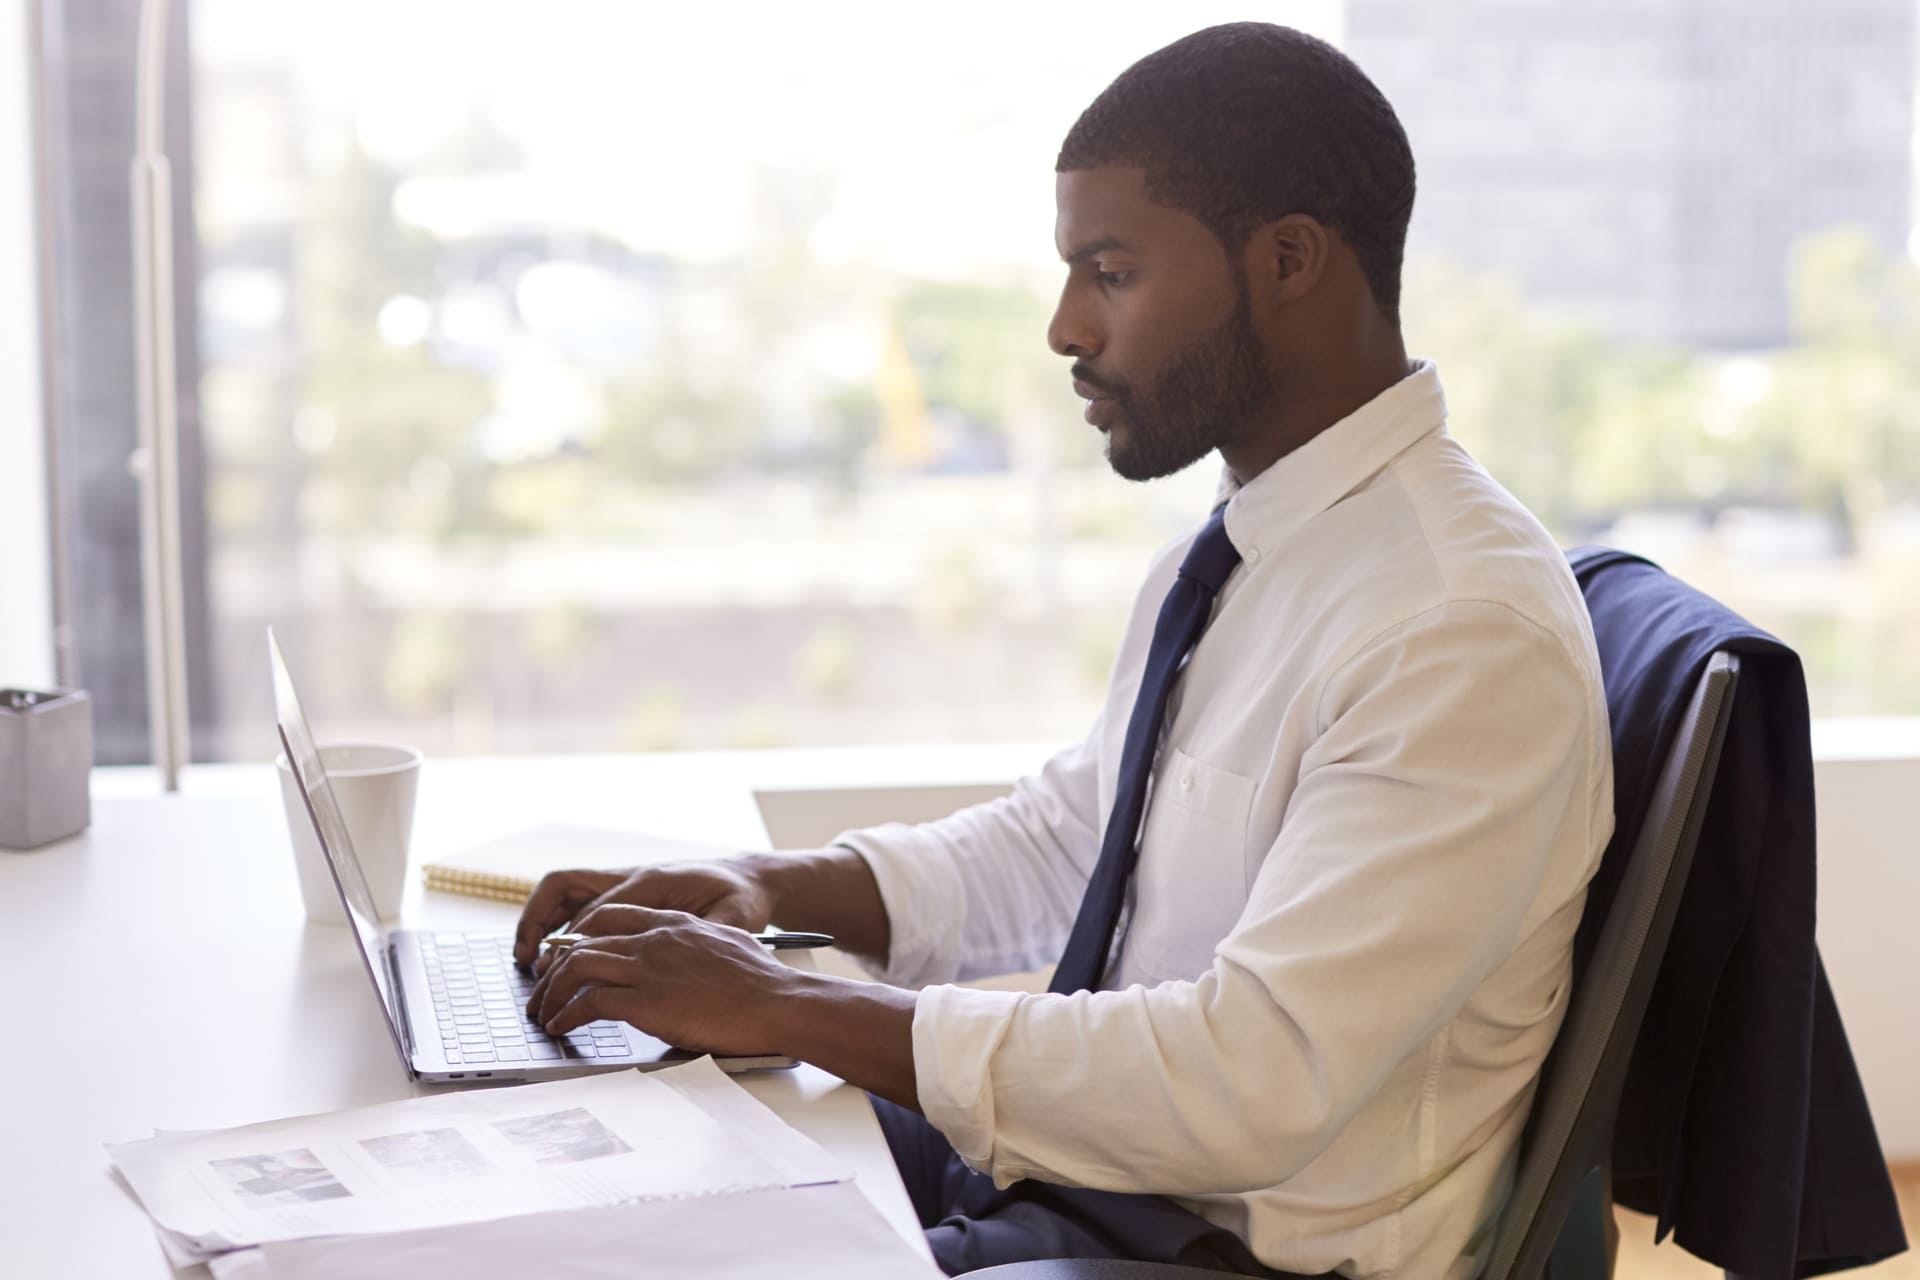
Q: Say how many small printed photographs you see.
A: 3